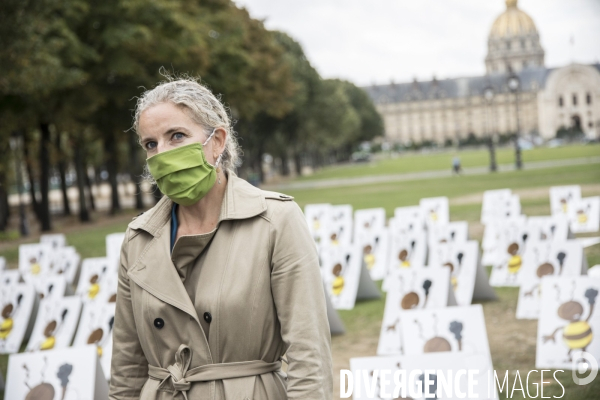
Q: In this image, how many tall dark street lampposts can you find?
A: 2